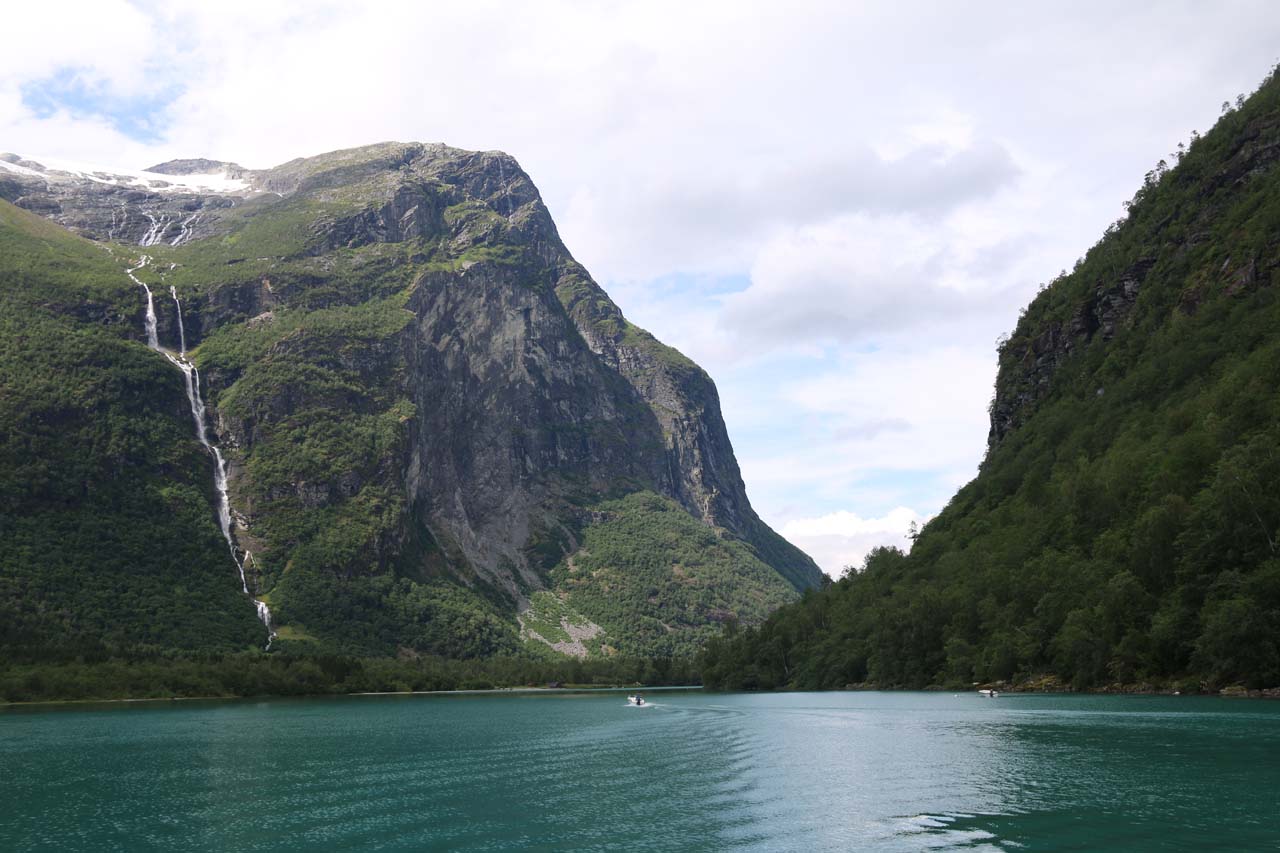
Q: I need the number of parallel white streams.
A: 2